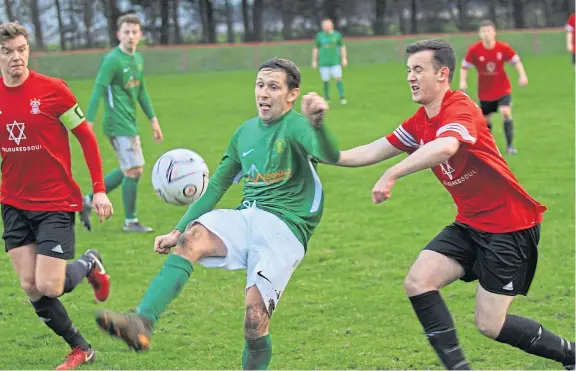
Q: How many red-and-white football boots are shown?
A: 2